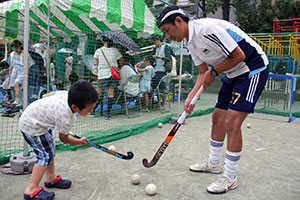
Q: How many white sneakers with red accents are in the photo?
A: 2